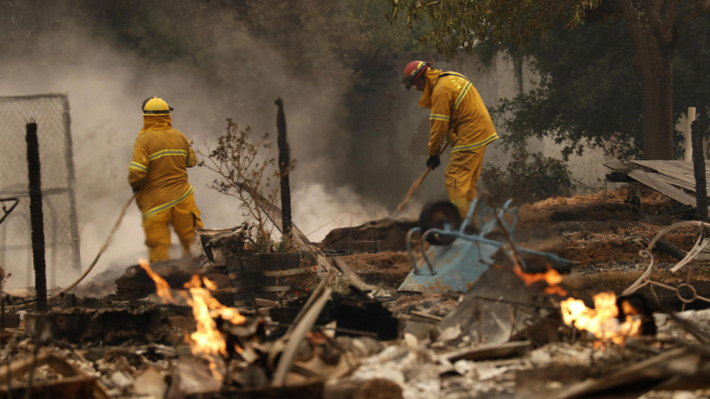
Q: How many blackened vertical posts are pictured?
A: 3